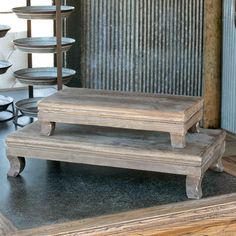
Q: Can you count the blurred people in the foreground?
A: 0